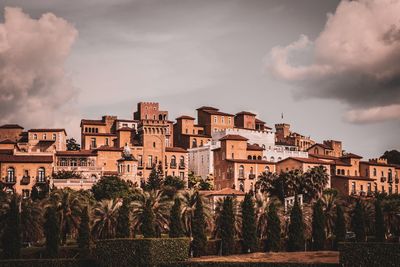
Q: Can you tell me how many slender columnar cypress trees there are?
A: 15